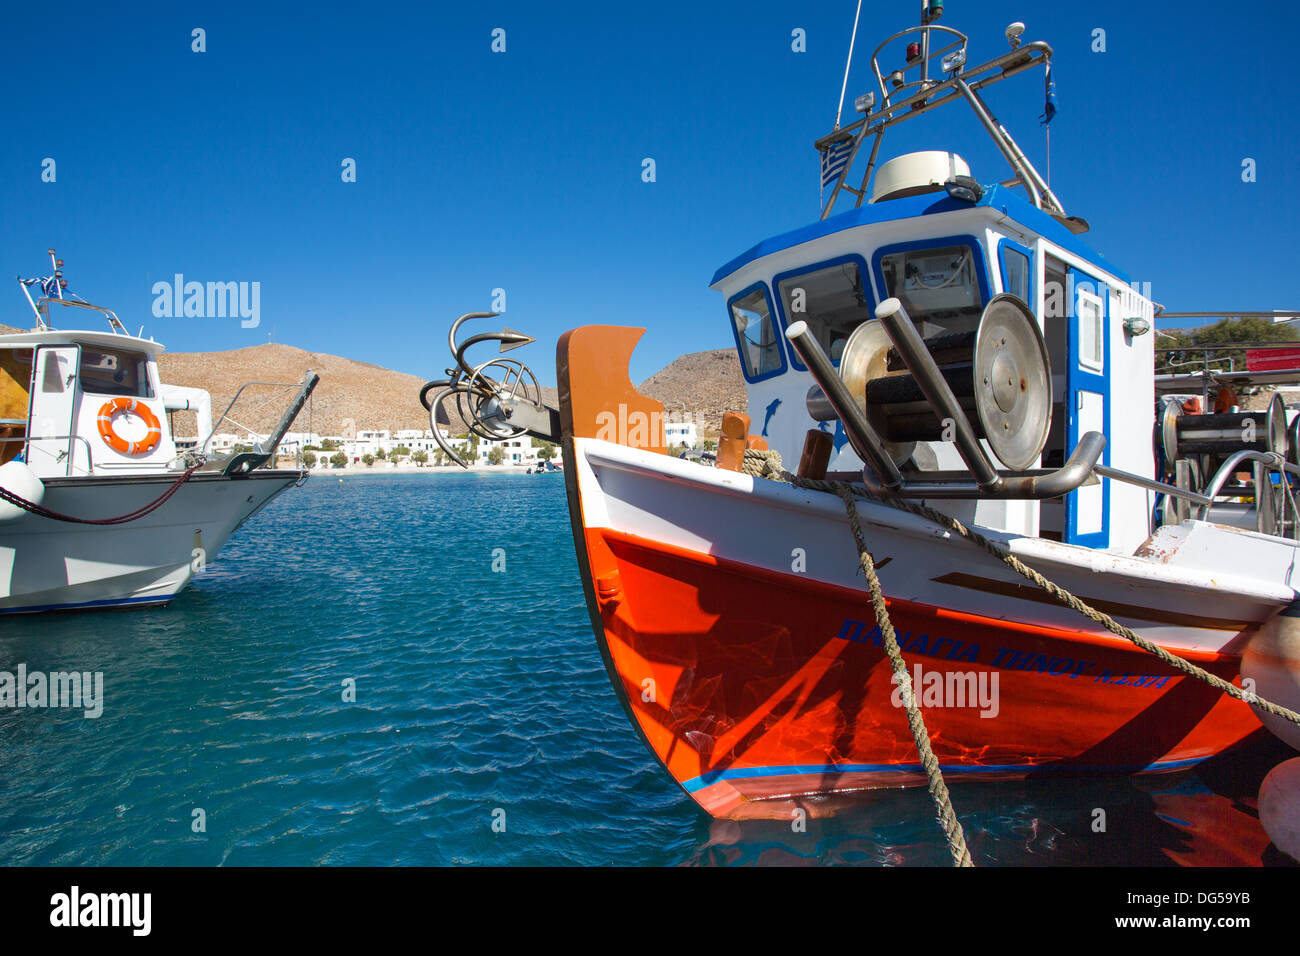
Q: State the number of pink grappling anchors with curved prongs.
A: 0